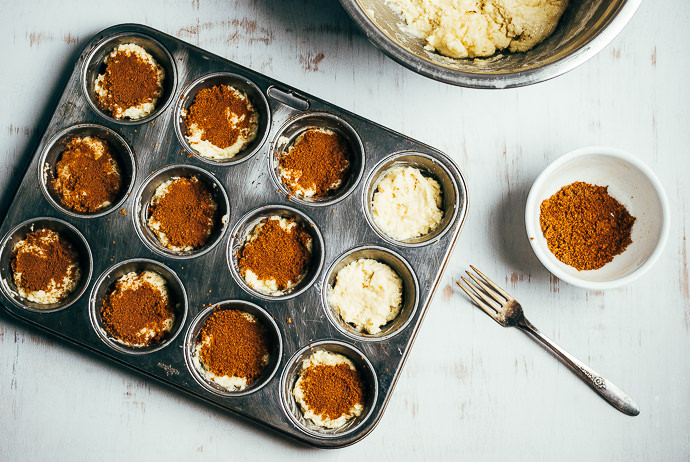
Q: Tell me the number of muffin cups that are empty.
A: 0